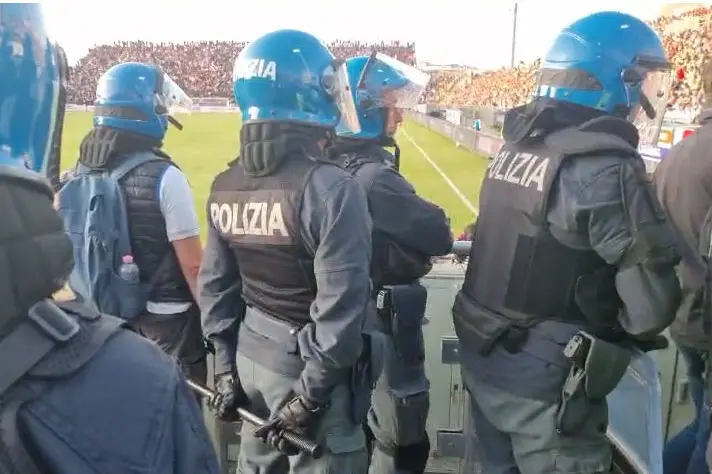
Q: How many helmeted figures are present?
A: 5